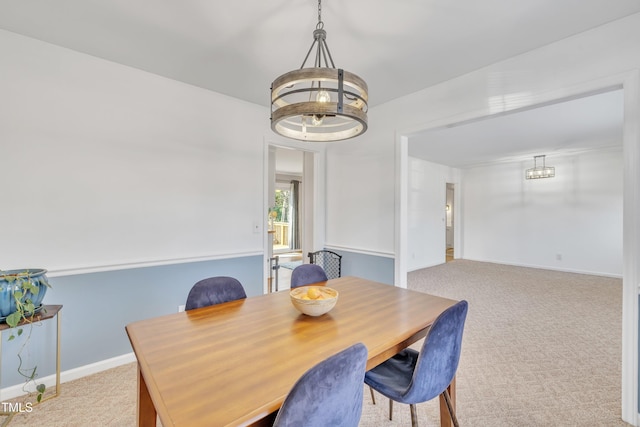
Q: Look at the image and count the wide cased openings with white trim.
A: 1